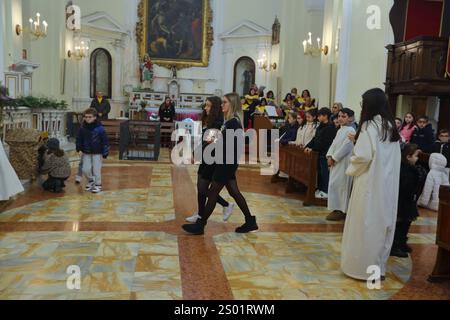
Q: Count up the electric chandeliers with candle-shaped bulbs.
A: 4